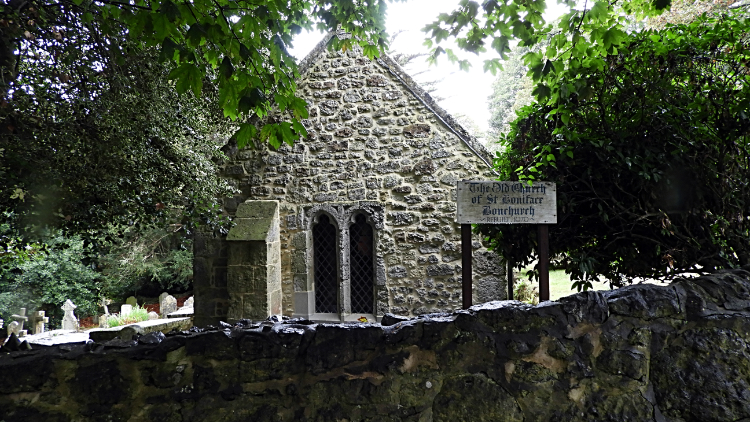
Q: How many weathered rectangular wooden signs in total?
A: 1